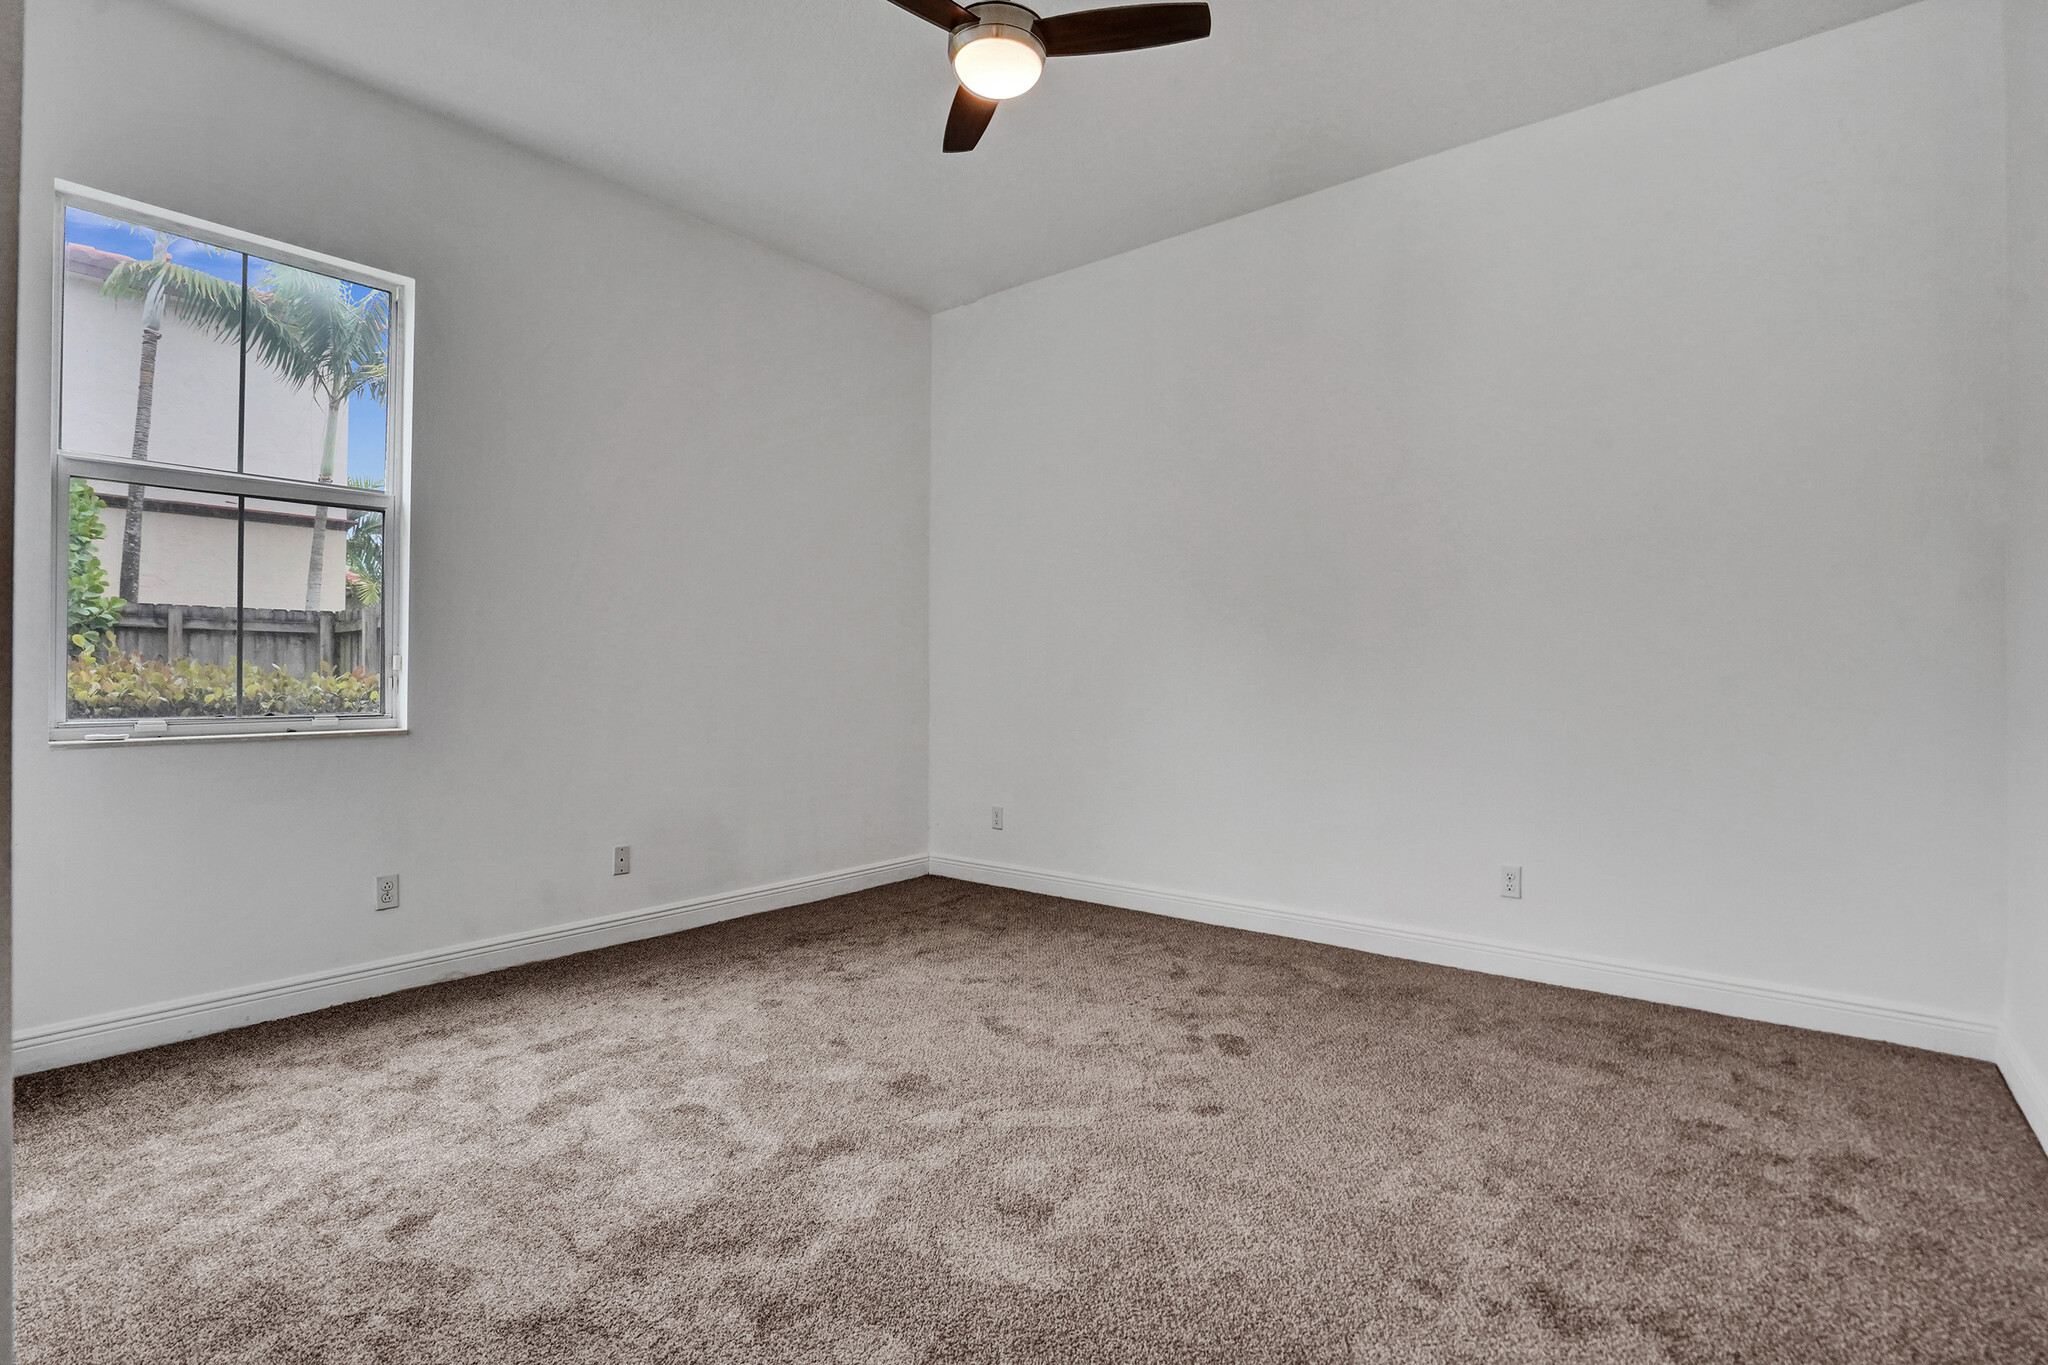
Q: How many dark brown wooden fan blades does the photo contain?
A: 3